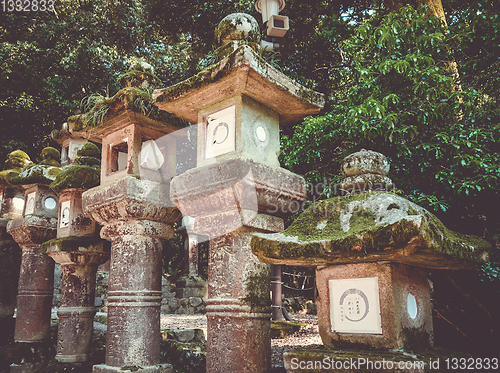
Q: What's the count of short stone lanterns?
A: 1